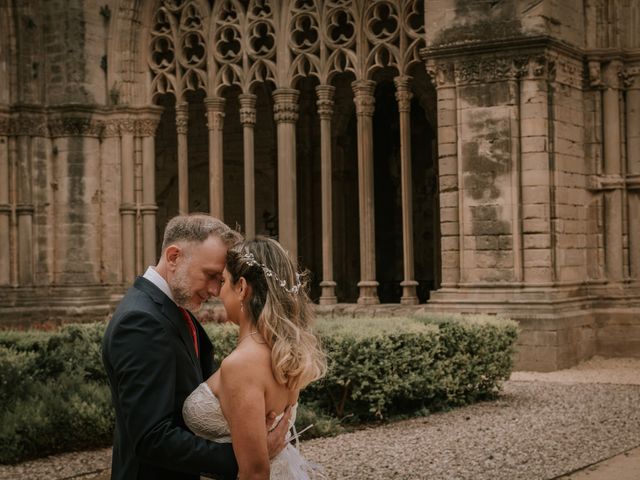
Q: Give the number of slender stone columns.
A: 7